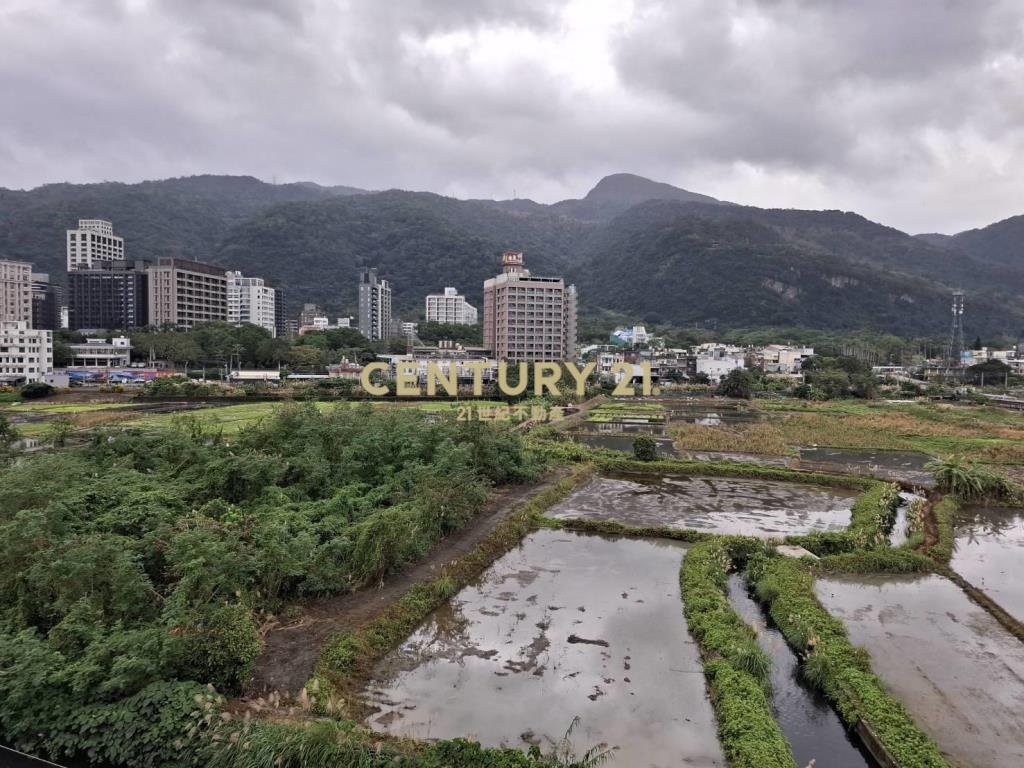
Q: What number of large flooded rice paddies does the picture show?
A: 4